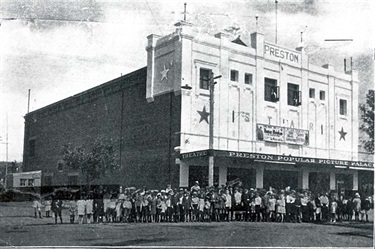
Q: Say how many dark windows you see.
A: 8